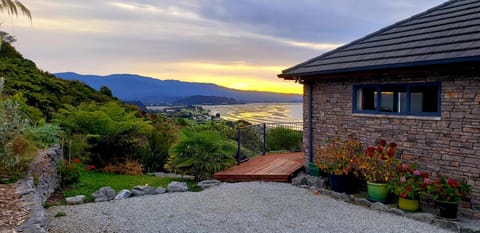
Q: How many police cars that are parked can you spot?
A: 0